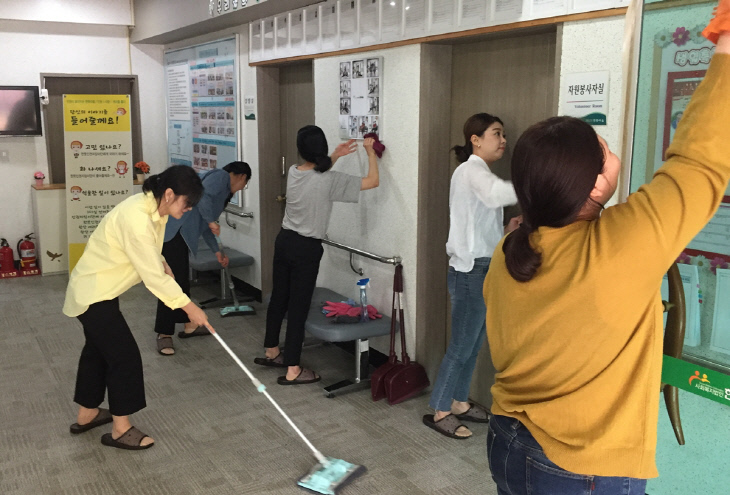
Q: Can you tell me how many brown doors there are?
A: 3